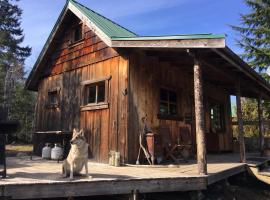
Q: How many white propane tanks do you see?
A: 2